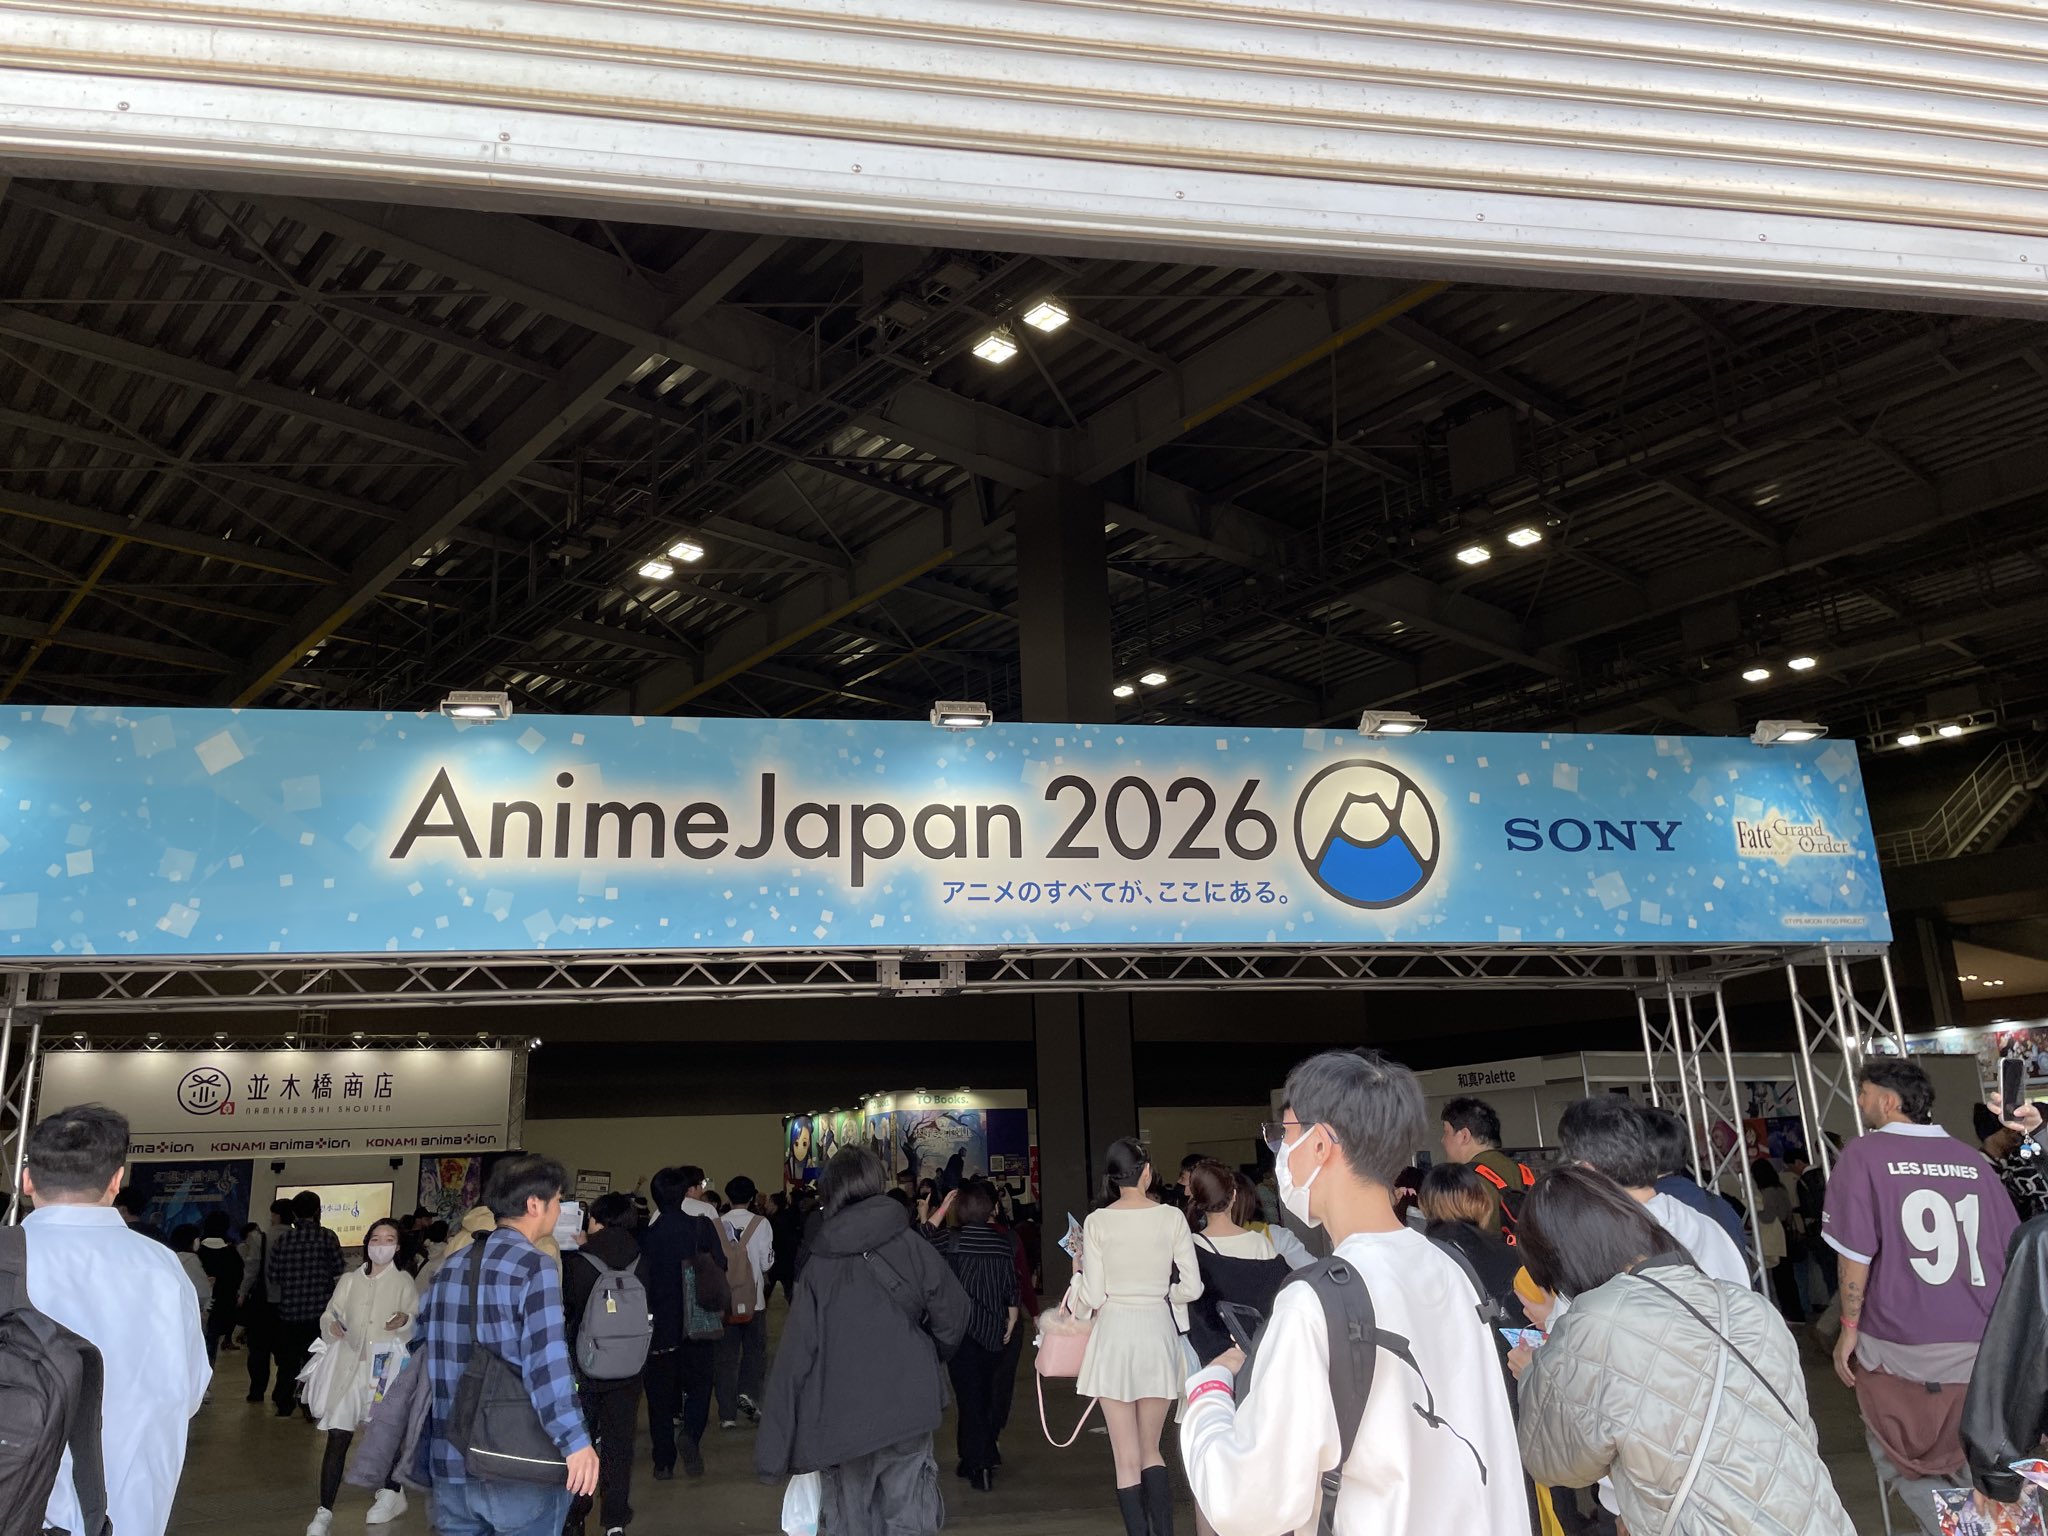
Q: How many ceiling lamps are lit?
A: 12